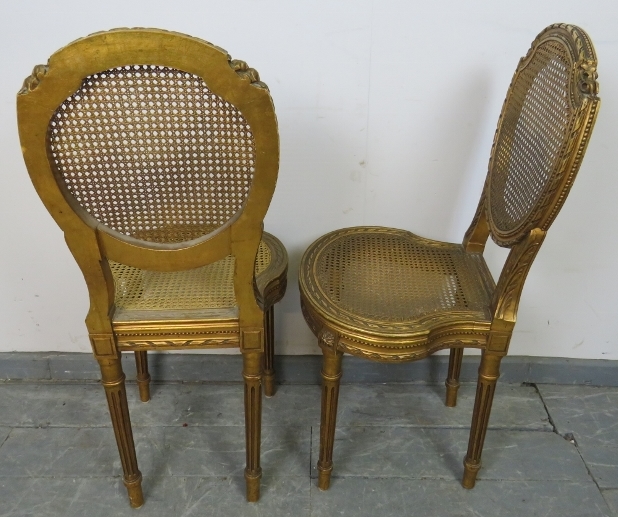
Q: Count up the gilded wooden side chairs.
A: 2